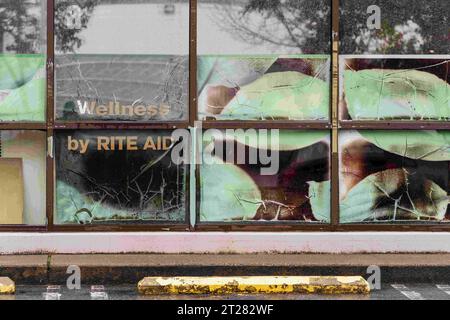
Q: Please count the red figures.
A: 0